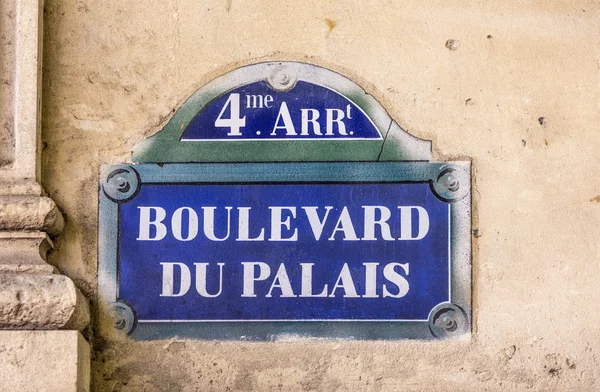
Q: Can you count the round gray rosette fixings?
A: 5